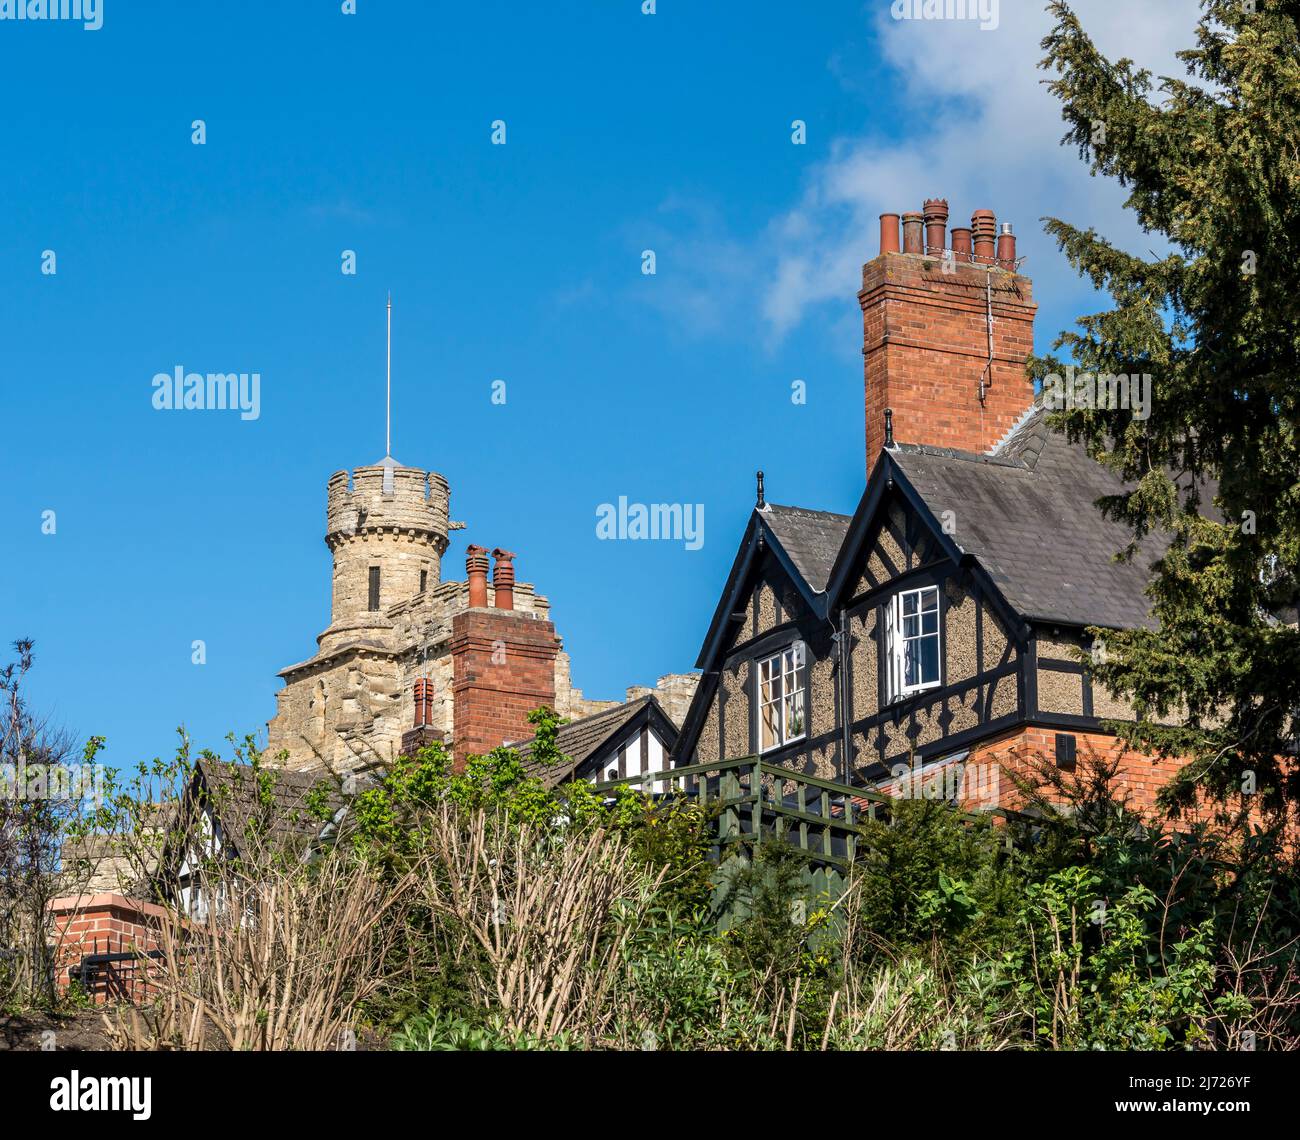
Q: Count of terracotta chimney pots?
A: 9